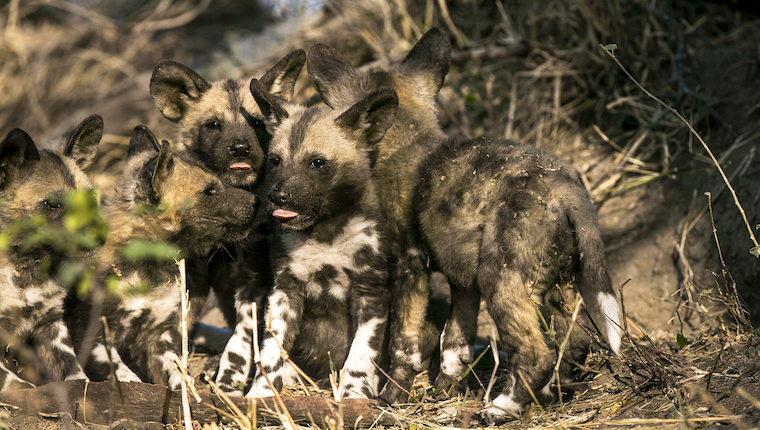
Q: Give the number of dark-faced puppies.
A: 4